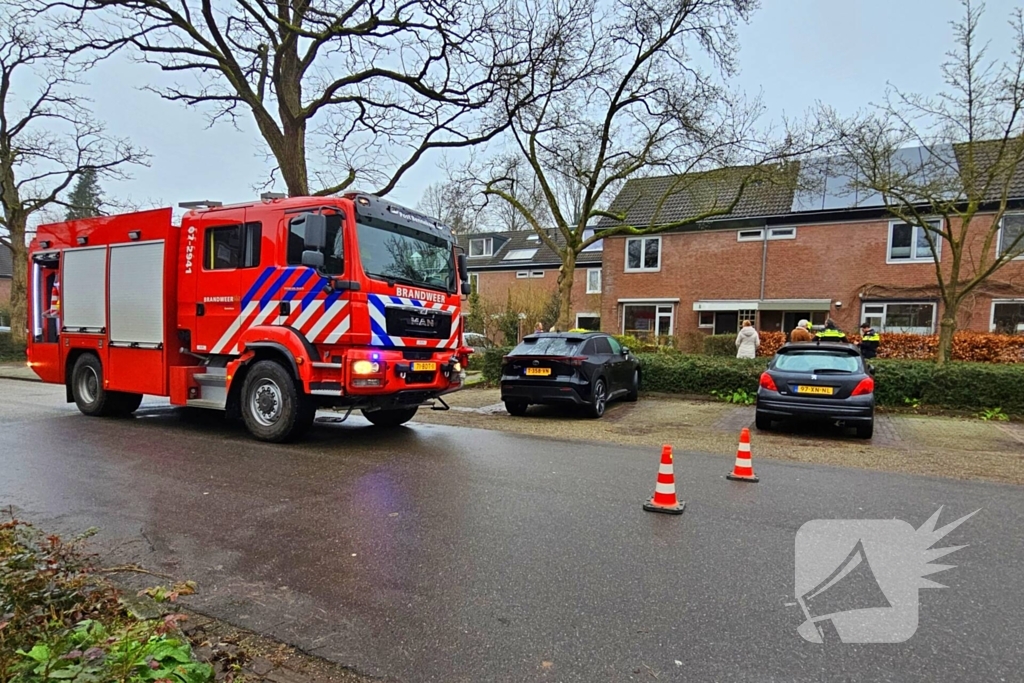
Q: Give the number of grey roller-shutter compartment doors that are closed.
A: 2